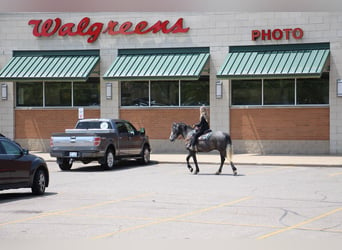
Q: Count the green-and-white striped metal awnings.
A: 3